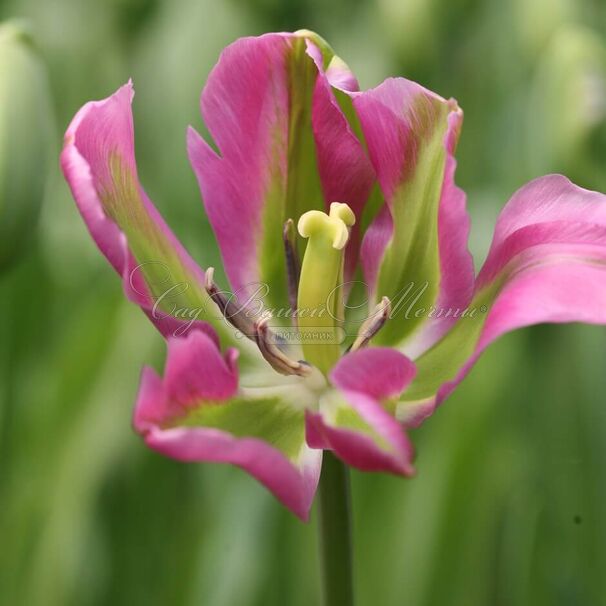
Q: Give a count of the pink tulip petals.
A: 6